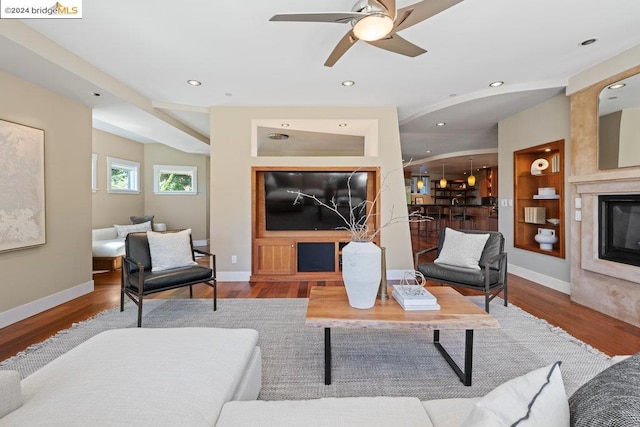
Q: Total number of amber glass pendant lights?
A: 3